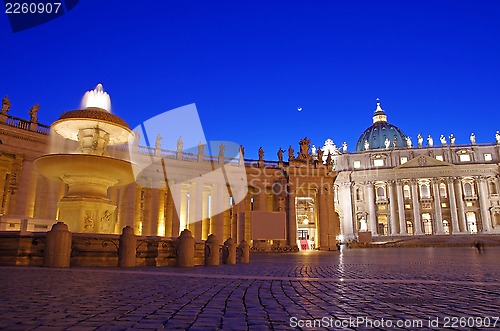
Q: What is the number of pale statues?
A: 12